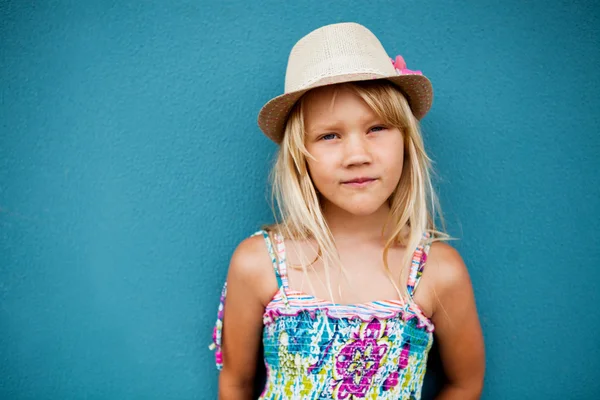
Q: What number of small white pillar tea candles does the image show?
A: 0